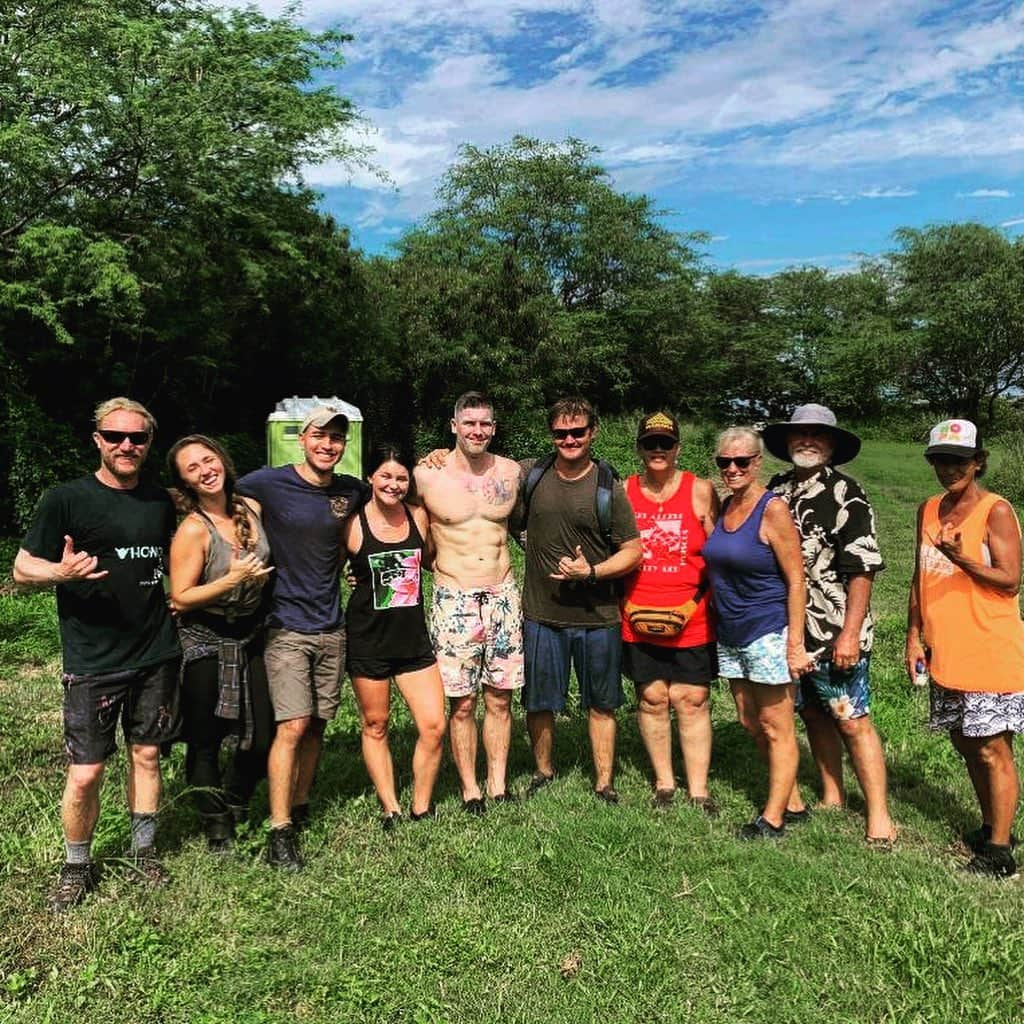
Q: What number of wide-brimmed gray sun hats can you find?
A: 1